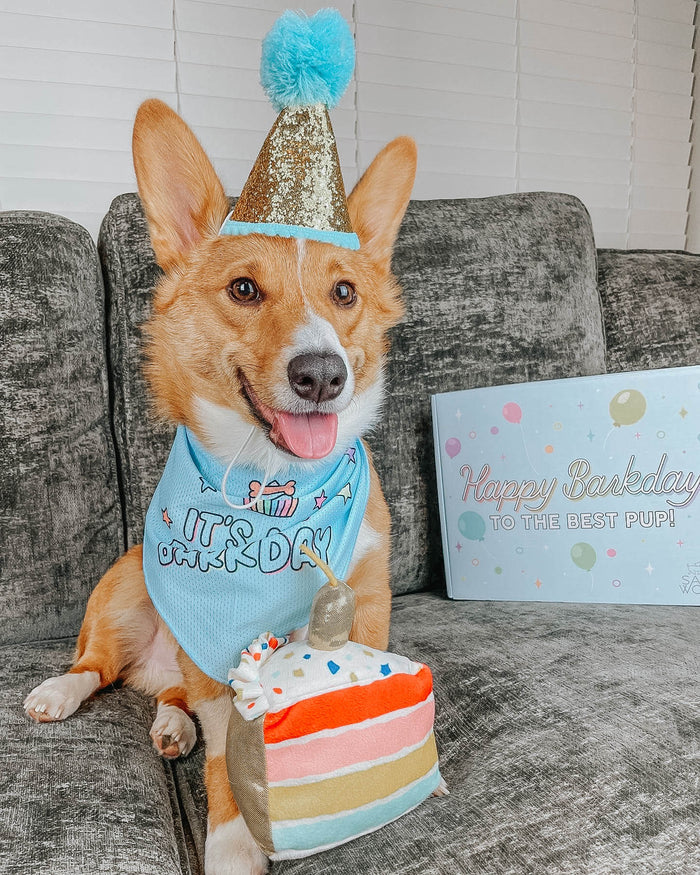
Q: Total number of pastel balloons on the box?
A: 5